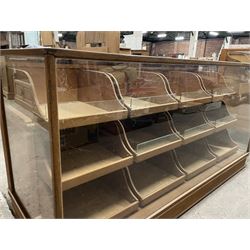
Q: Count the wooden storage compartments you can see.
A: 12